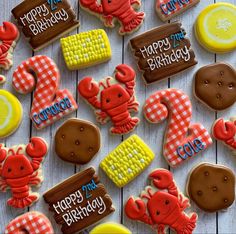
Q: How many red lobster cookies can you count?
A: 6